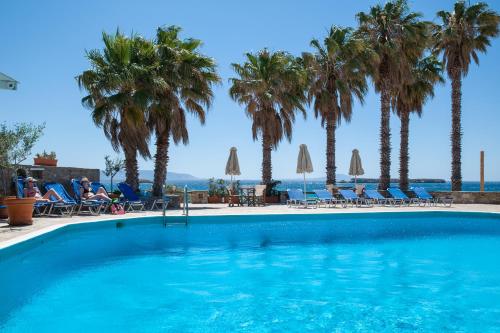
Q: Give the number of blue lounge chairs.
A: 11